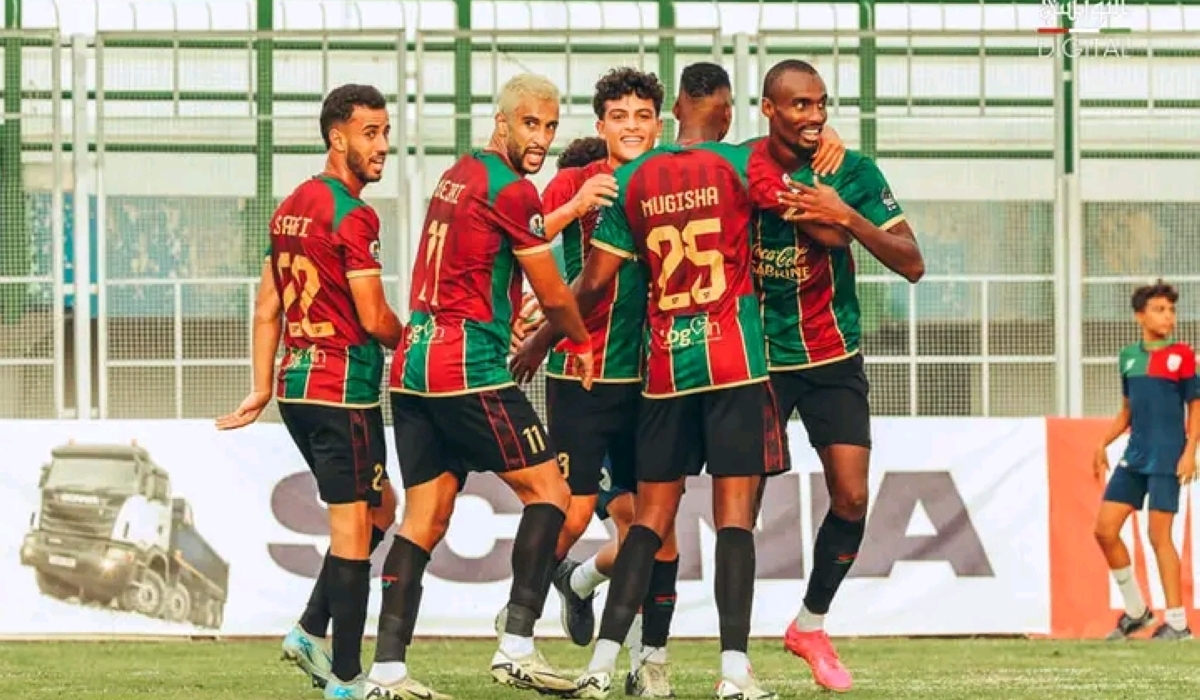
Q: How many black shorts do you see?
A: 5